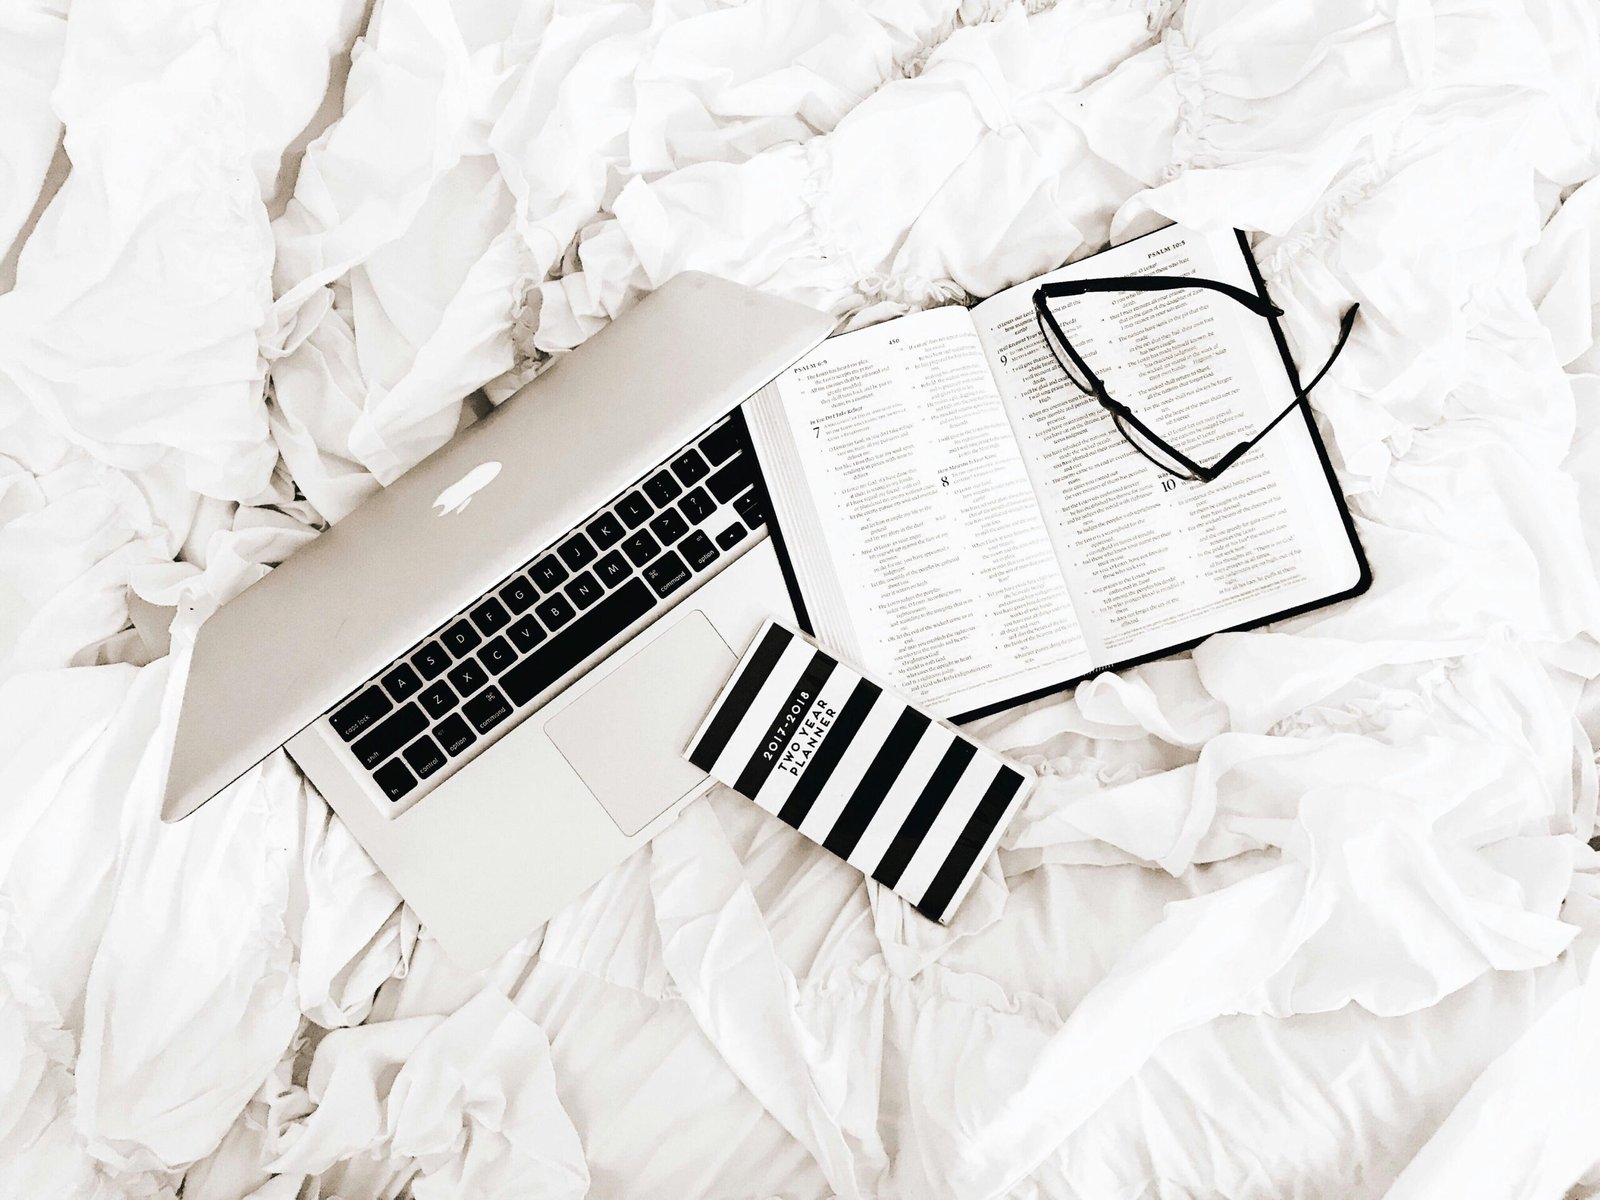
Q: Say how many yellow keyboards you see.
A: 0